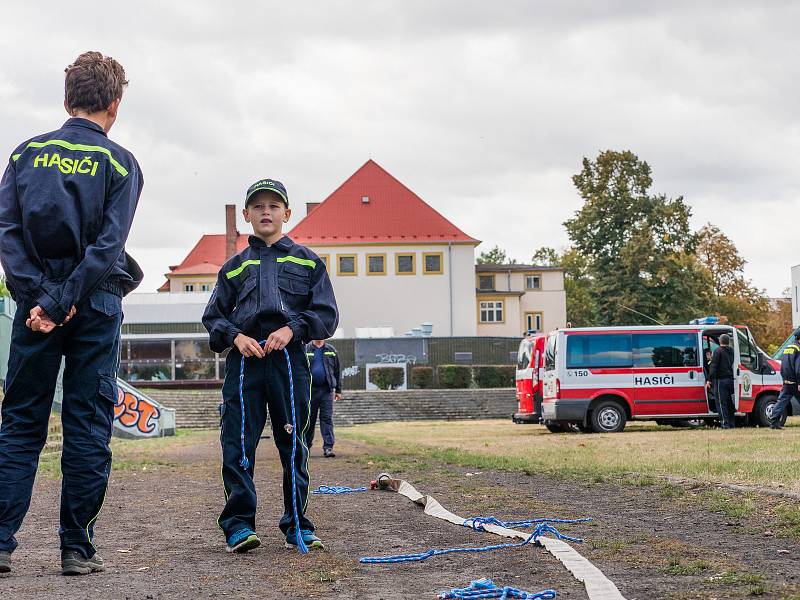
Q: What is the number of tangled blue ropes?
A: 4